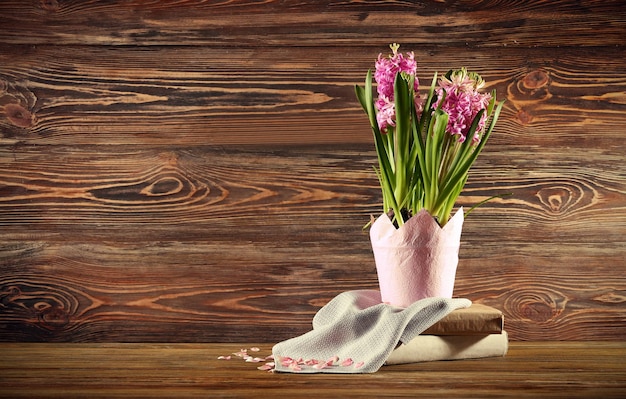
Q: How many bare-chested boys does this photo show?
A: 0